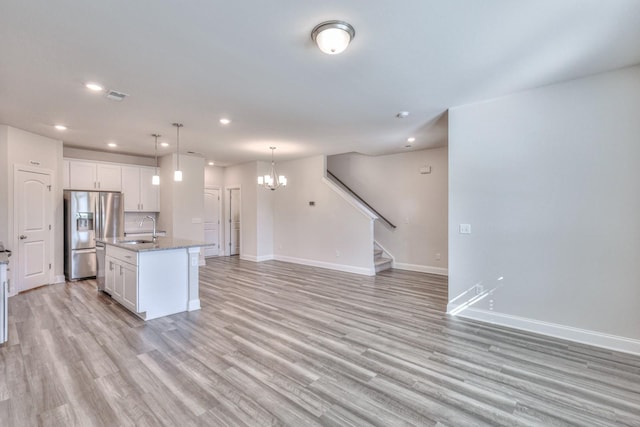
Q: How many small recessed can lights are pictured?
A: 7